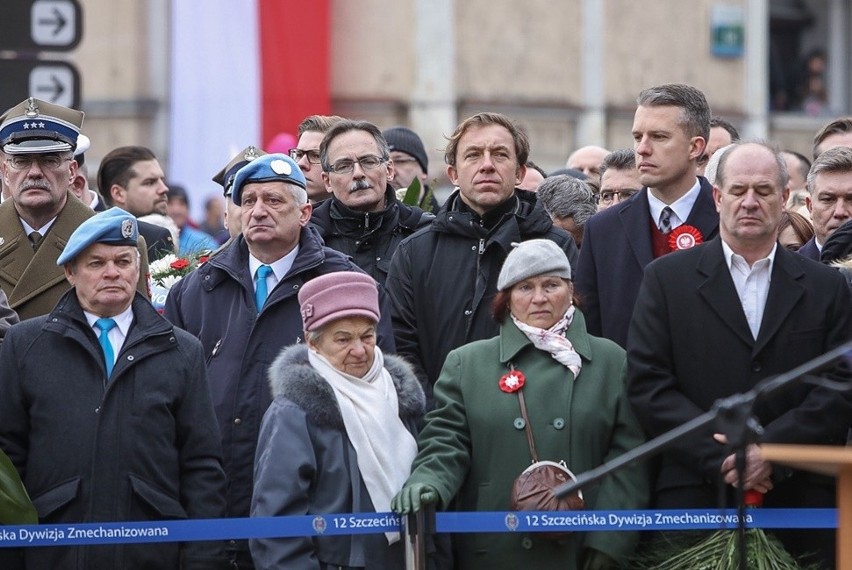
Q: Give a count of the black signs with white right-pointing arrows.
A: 2